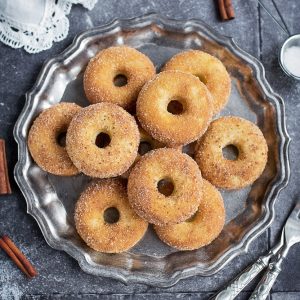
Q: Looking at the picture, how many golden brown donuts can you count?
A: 10